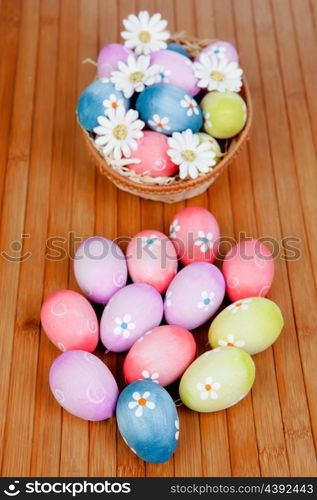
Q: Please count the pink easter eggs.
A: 6